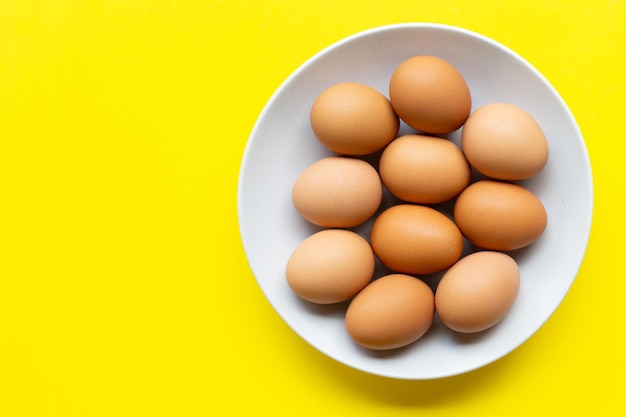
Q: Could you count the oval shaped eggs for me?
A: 10